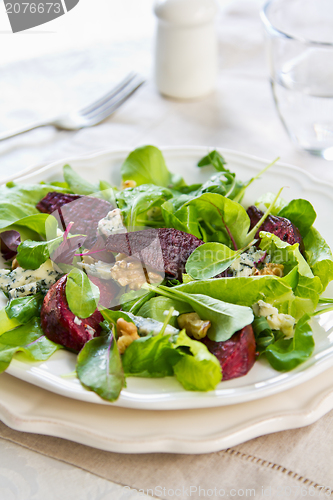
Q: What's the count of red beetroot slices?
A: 5